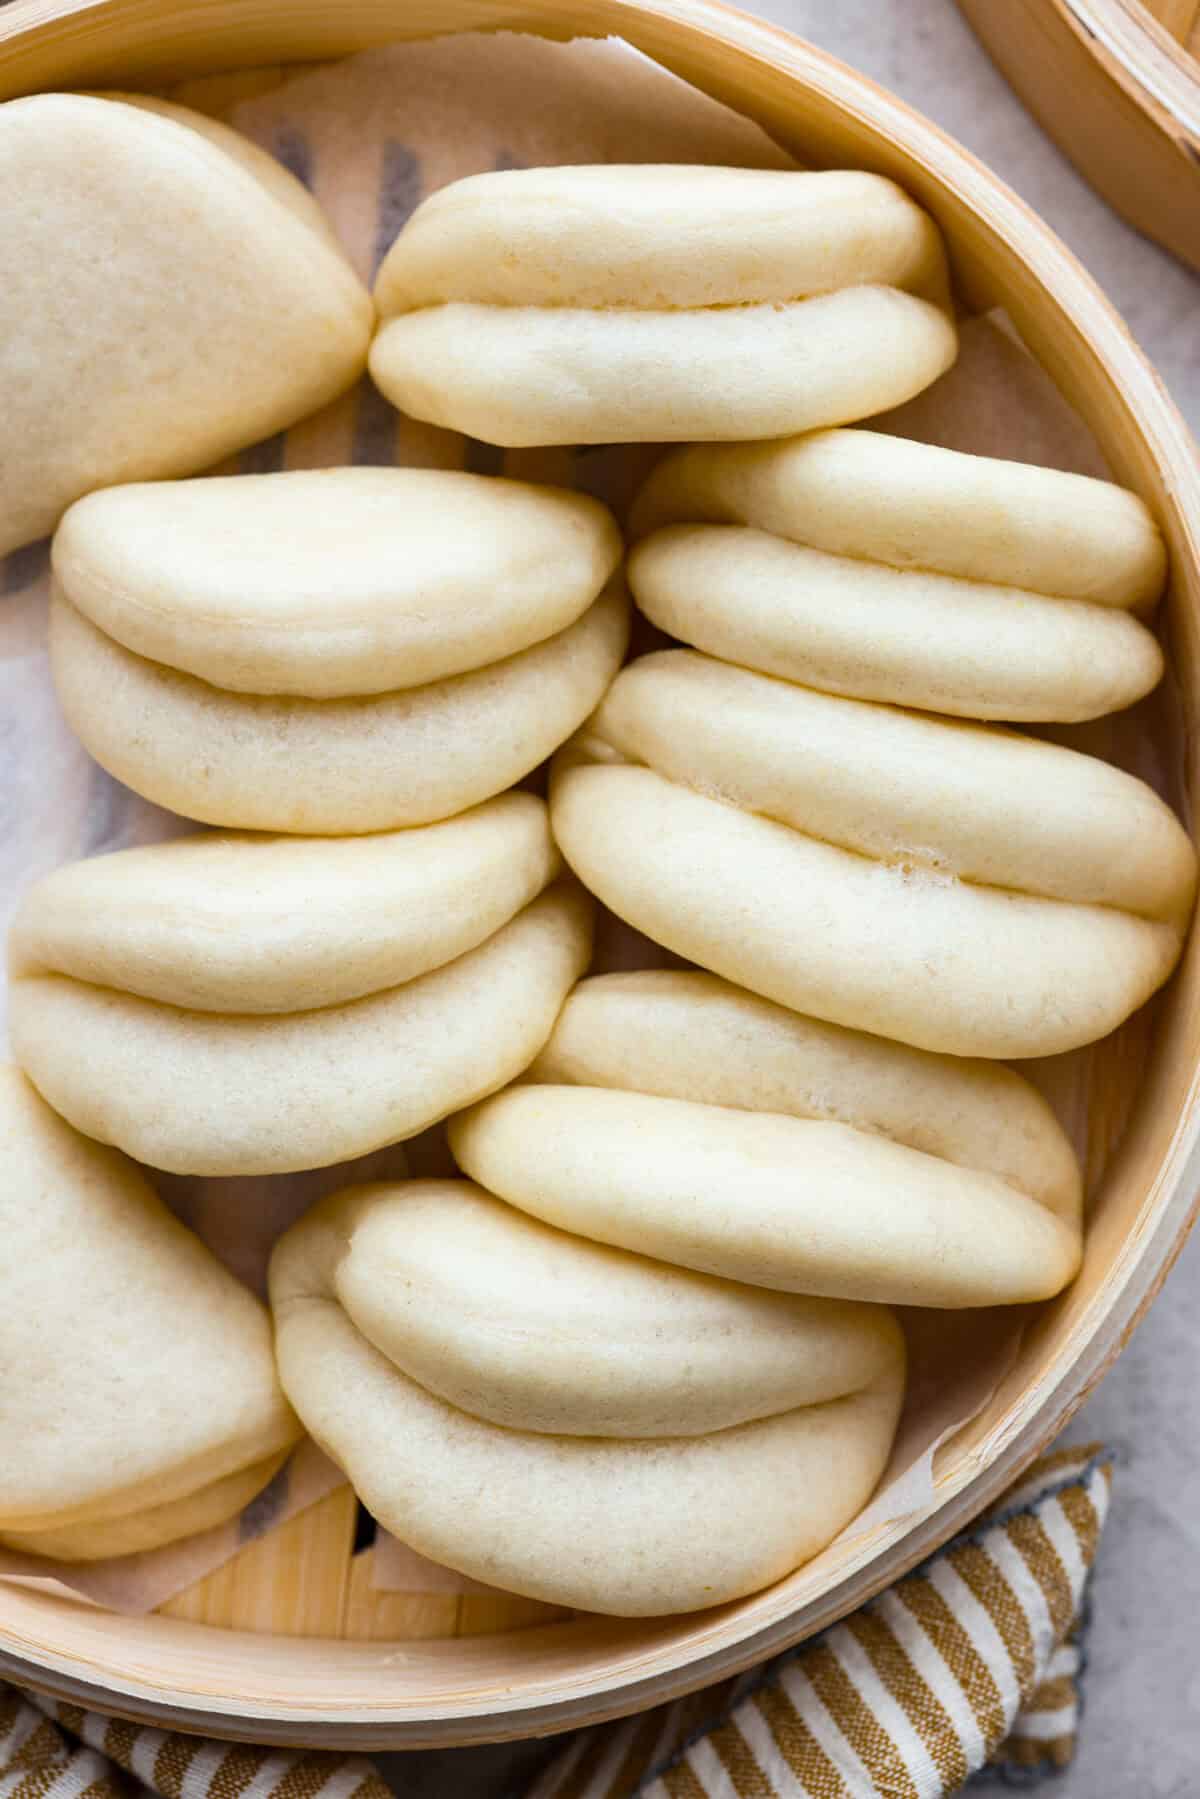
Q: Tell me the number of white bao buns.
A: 9